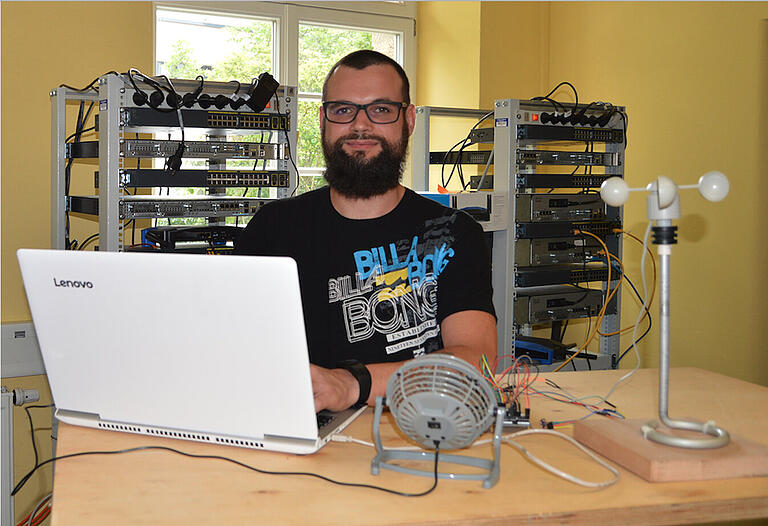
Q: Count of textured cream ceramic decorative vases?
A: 0